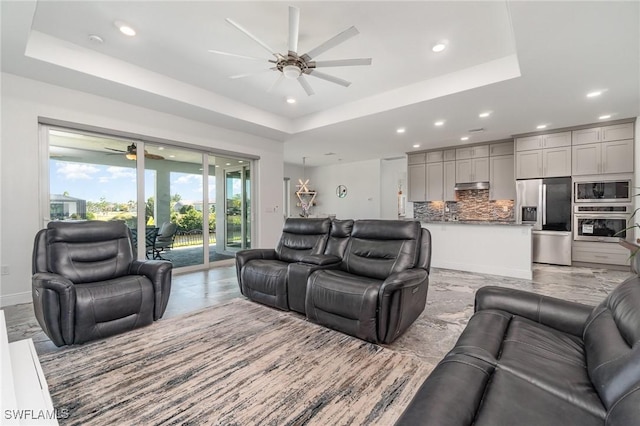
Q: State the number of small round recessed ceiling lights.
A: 11